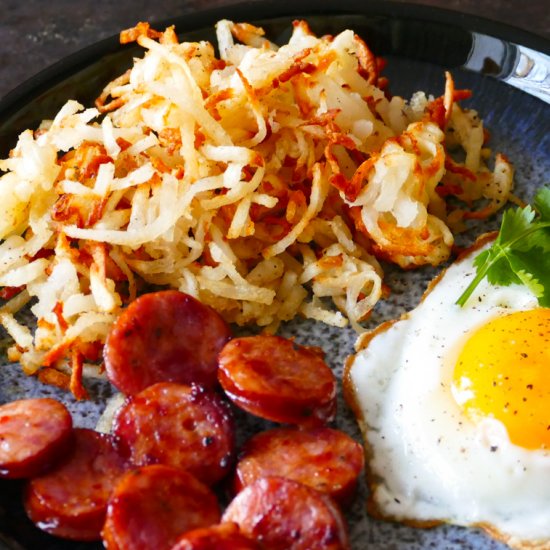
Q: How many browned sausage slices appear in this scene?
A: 9